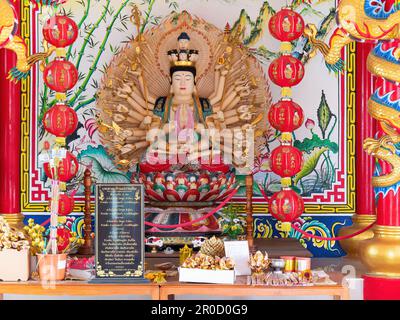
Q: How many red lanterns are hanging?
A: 11